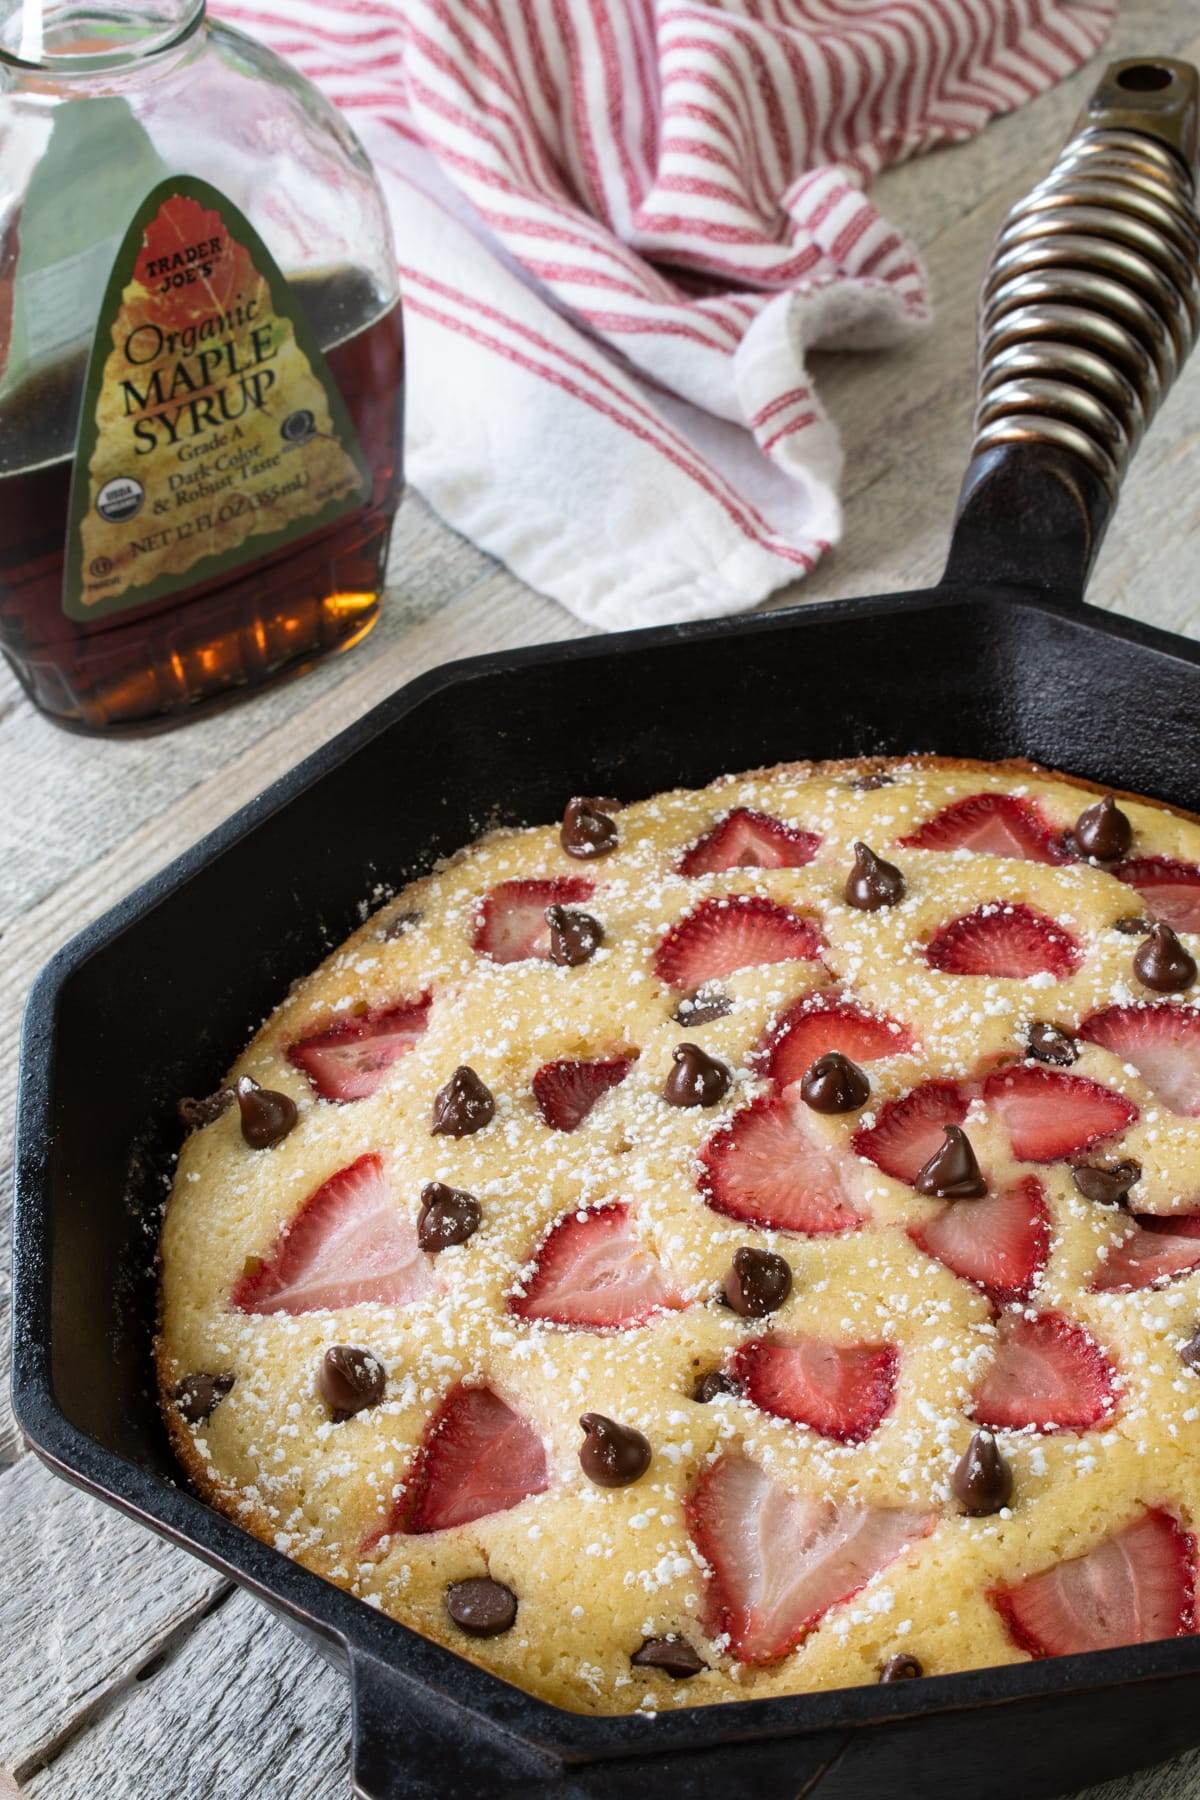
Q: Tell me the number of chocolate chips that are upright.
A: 15